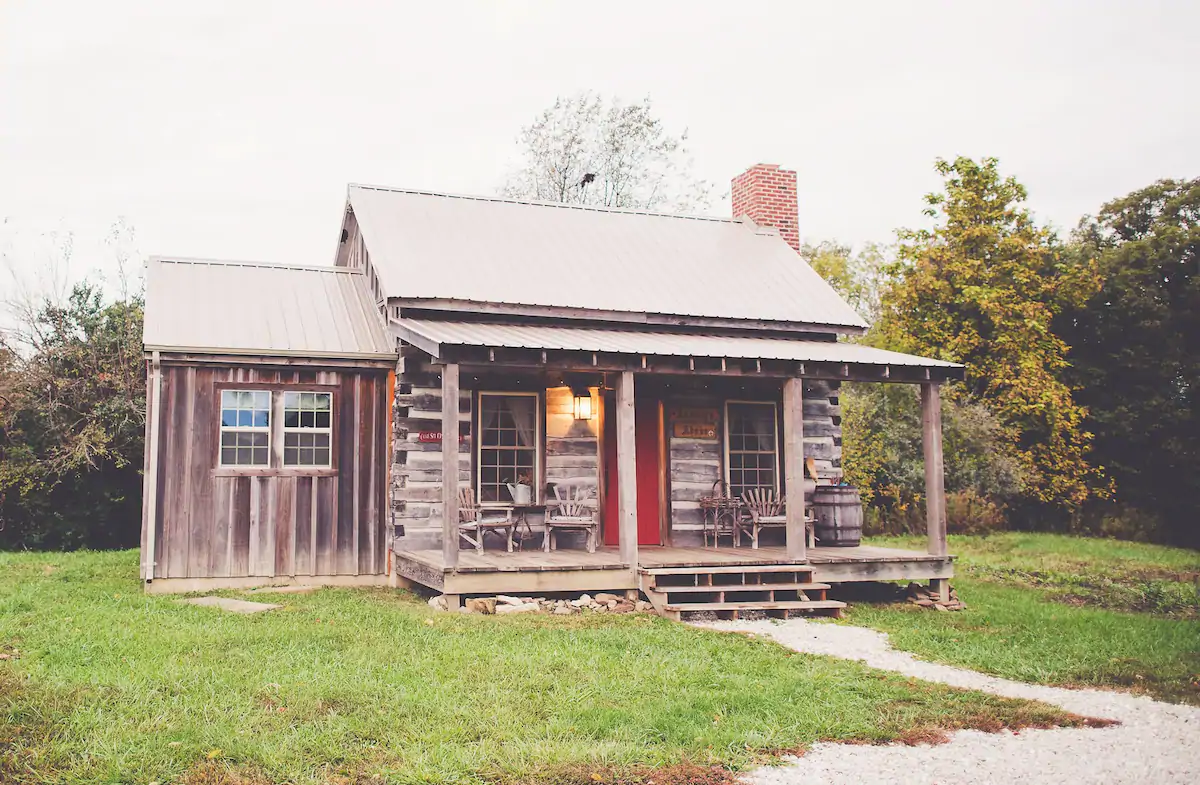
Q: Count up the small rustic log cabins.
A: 1